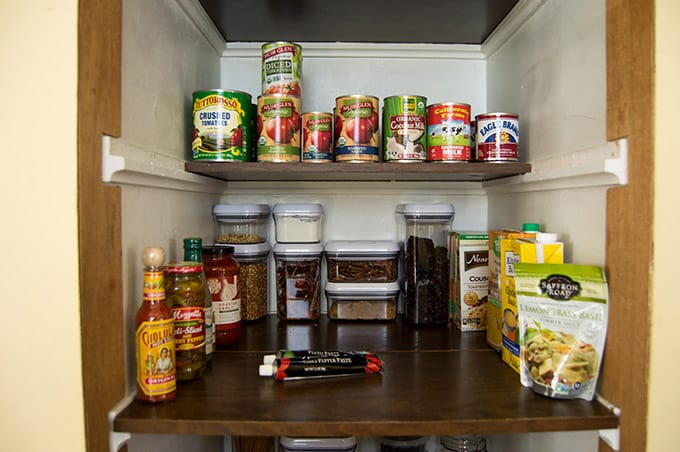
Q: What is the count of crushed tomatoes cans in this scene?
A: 1